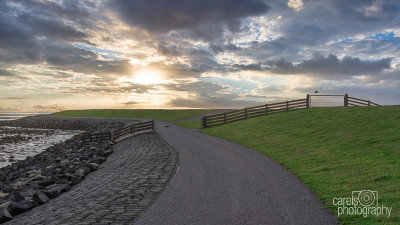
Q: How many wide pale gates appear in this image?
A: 1